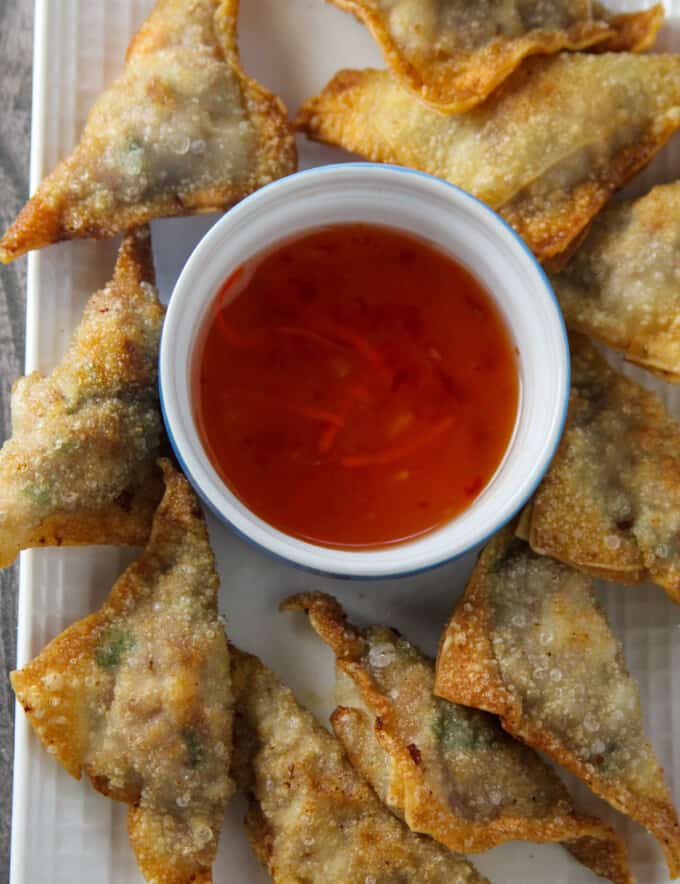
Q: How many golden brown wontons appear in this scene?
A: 10